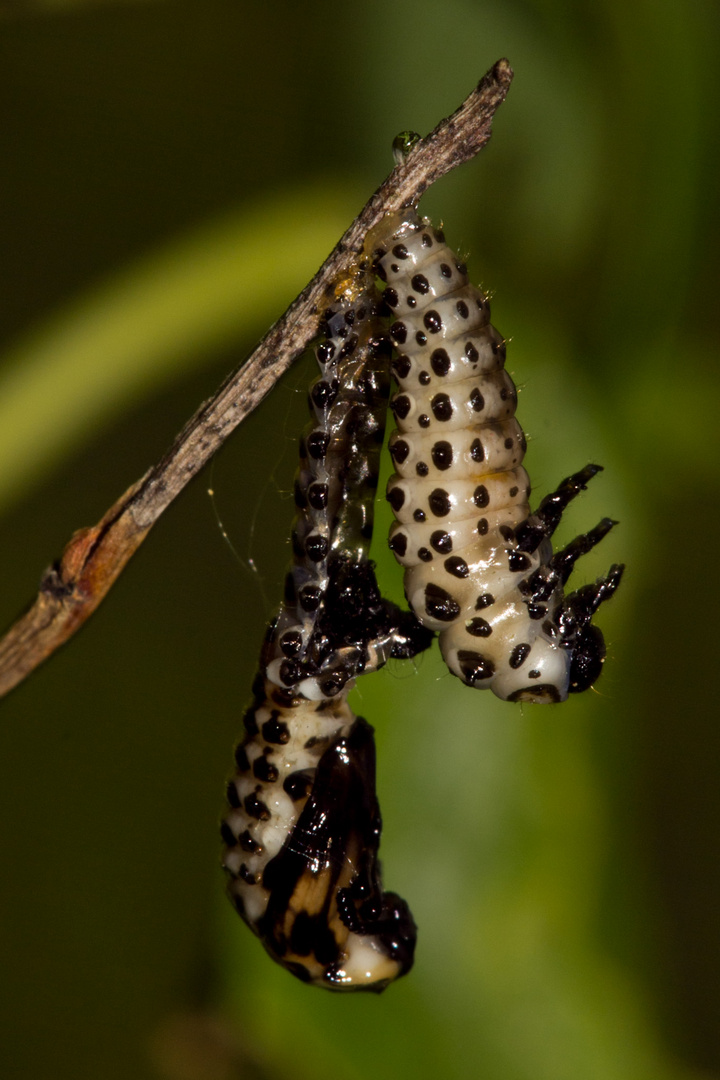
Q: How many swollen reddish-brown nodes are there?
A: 1